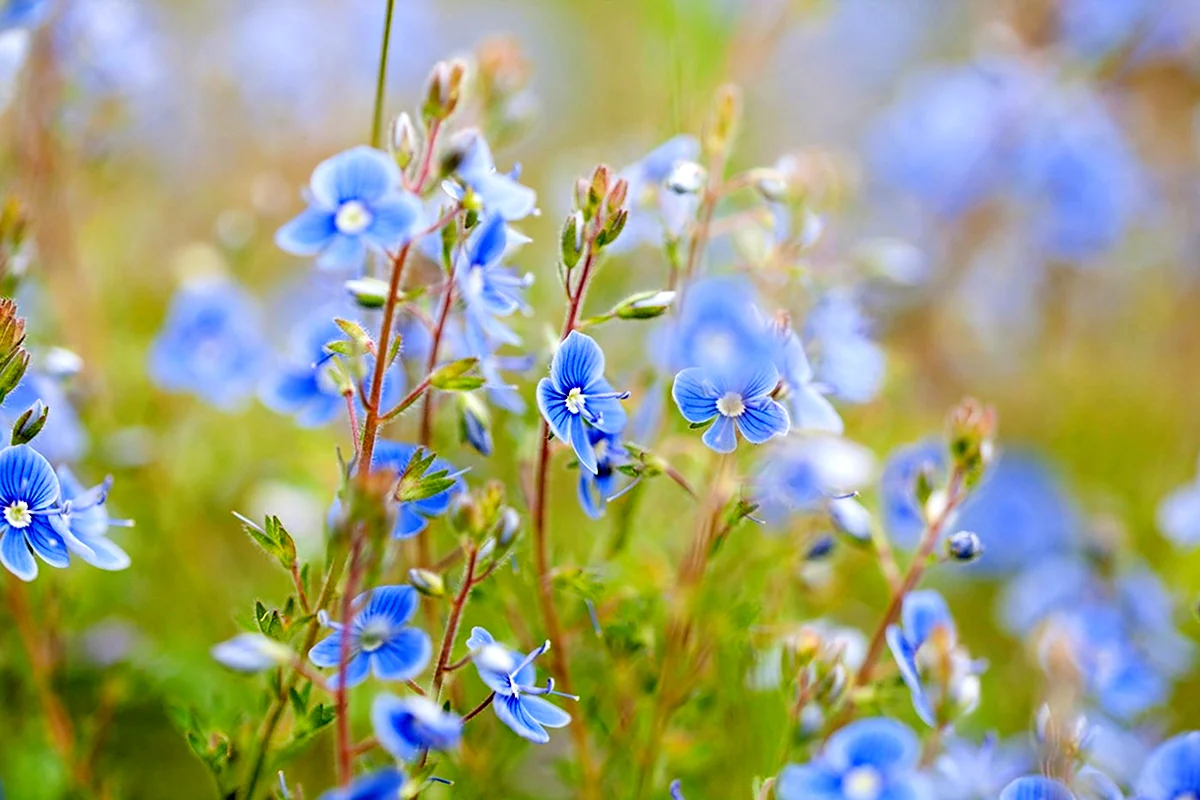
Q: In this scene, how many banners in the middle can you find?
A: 0